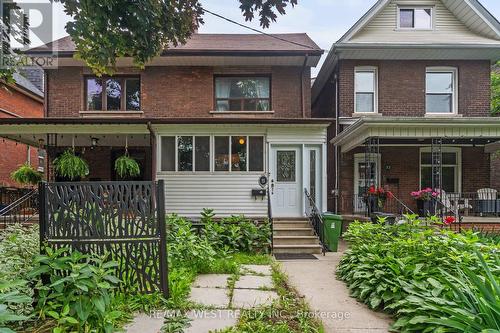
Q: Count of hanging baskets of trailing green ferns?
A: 3